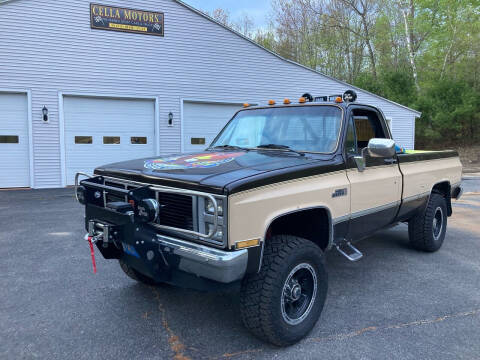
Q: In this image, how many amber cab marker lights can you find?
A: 5